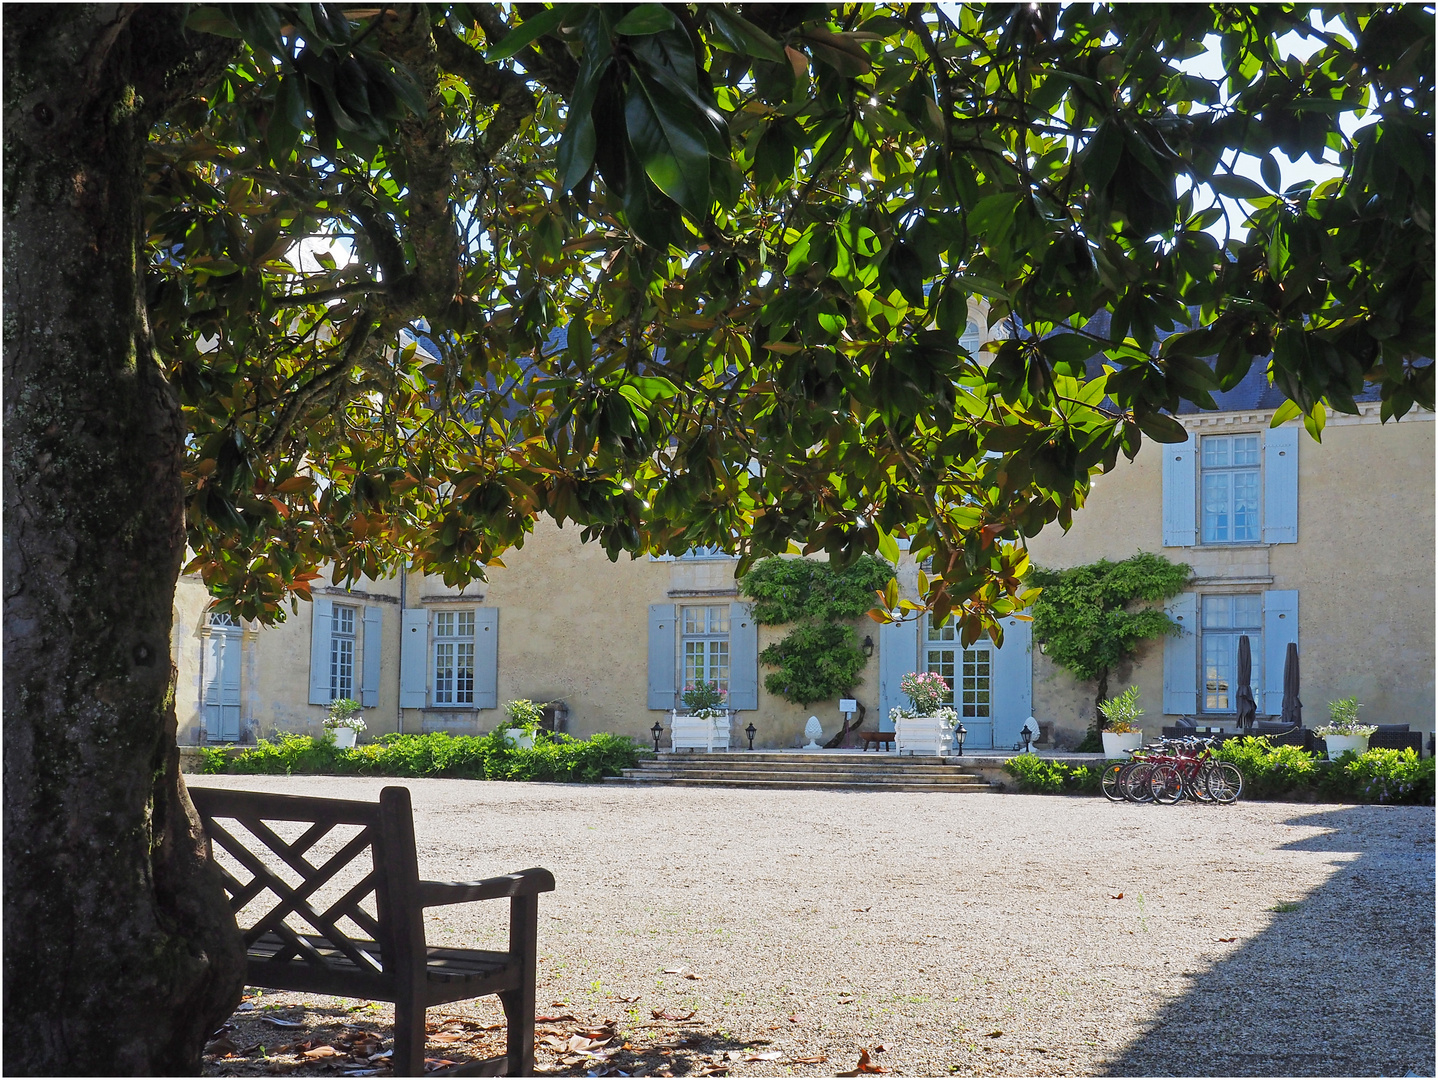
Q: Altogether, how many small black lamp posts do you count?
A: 4